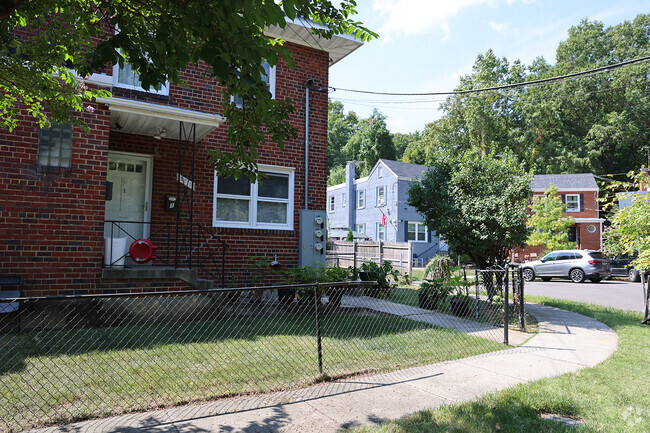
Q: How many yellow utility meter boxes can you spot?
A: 0